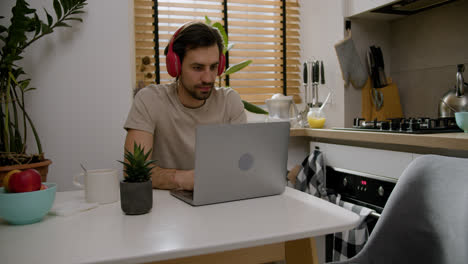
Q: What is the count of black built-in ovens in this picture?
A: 1